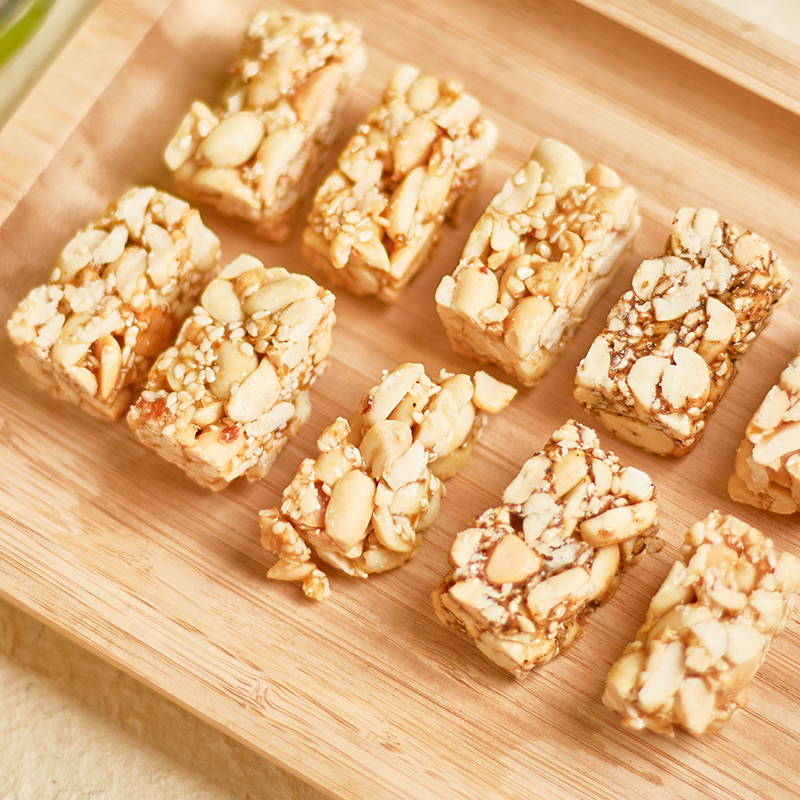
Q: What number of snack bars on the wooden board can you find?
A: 10